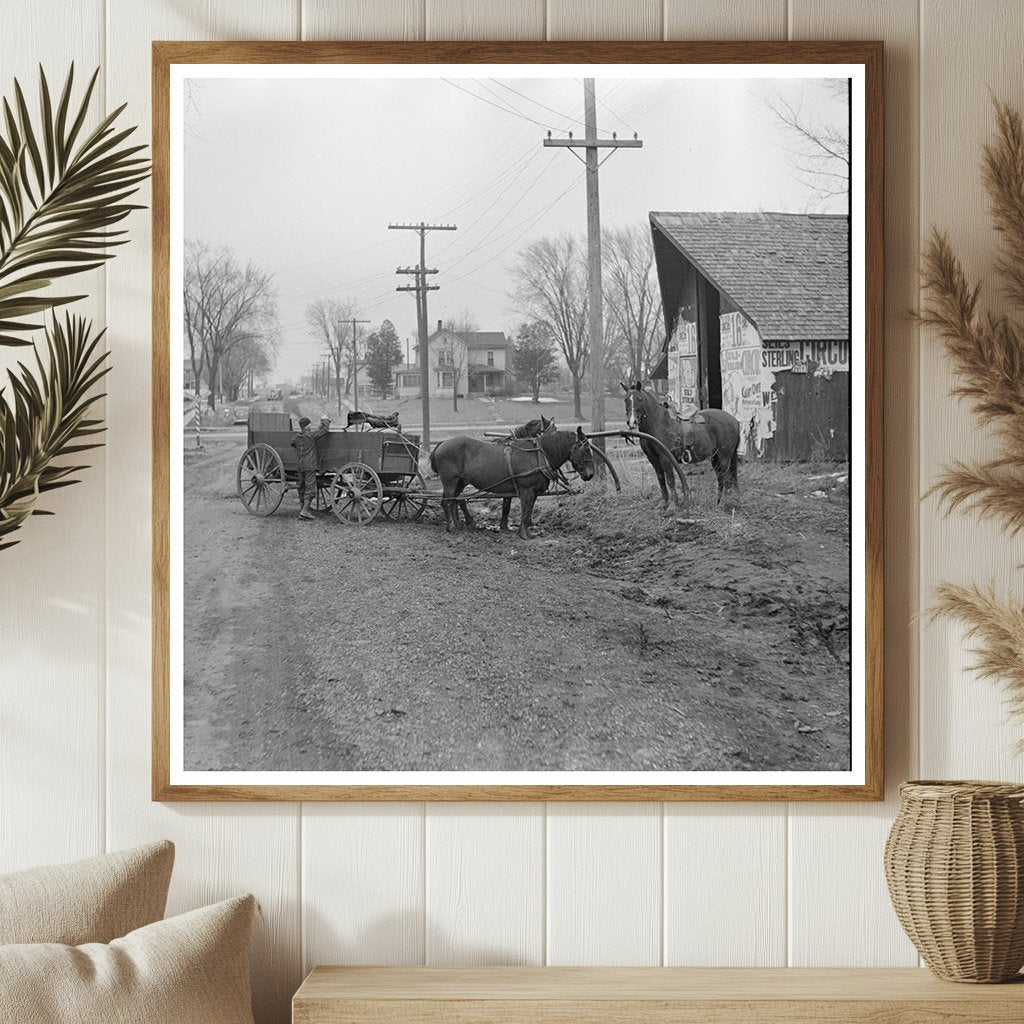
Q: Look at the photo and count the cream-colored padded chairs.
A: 0